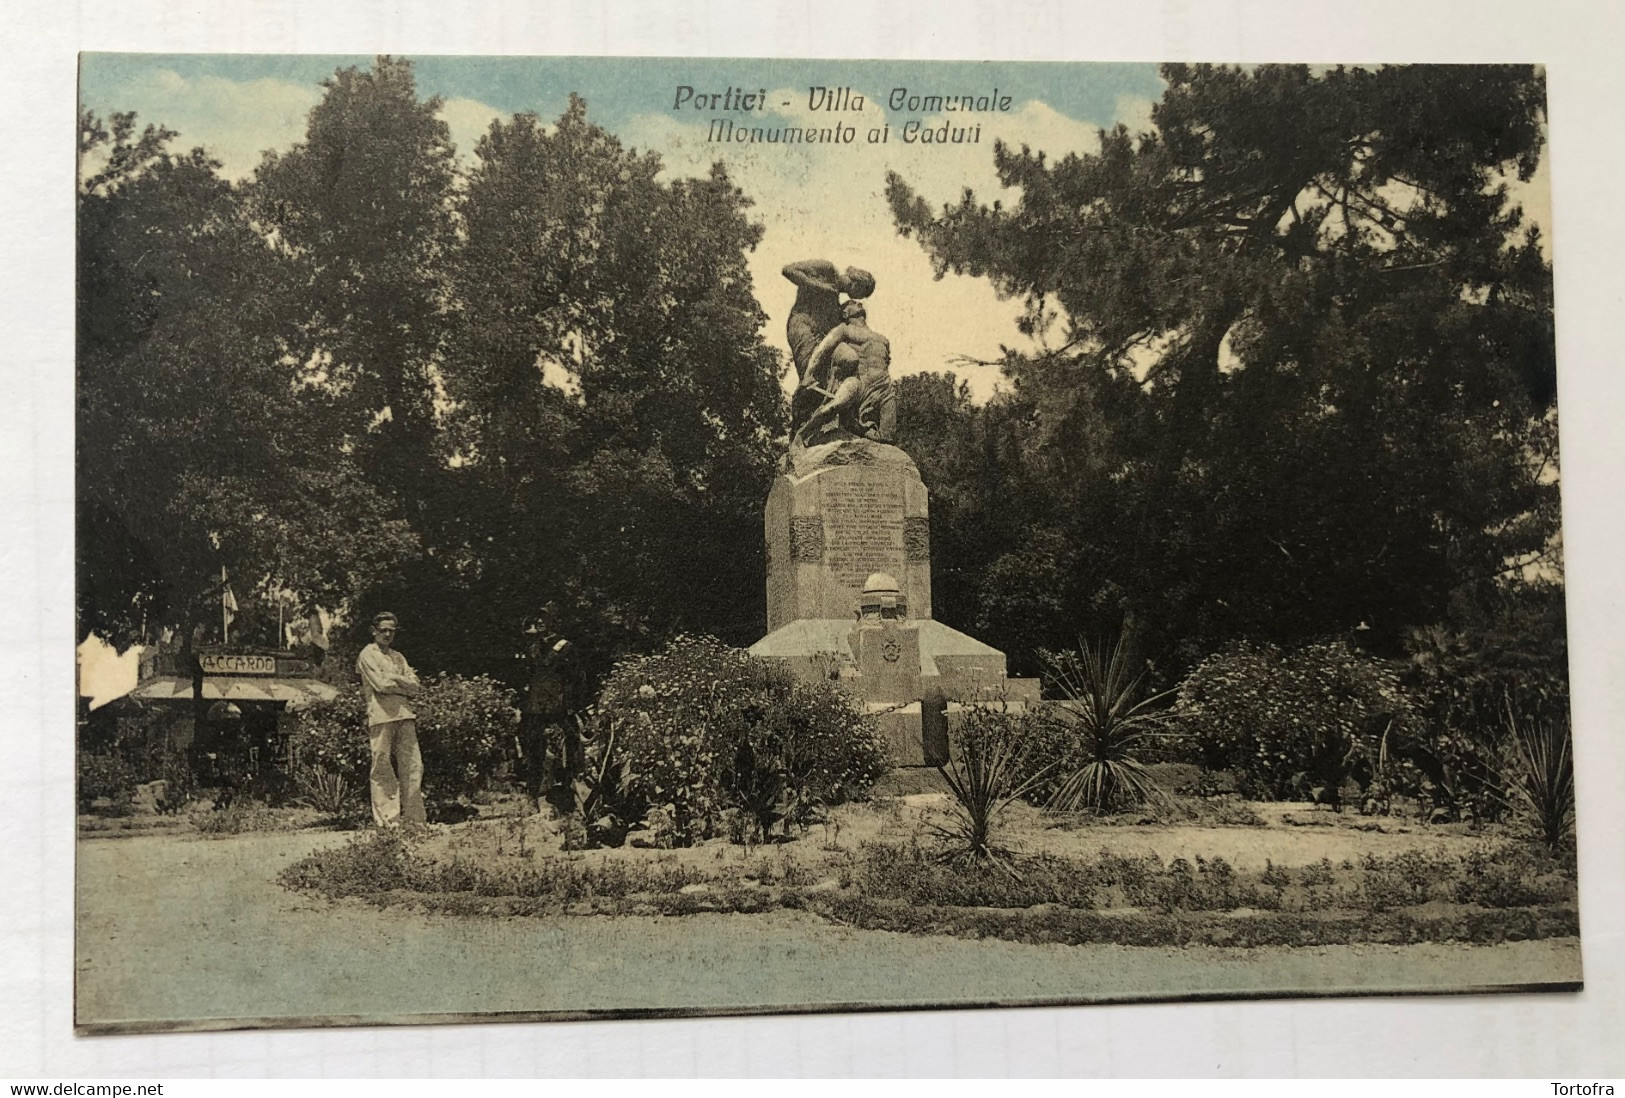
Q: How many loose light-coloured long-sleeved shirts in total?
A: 1